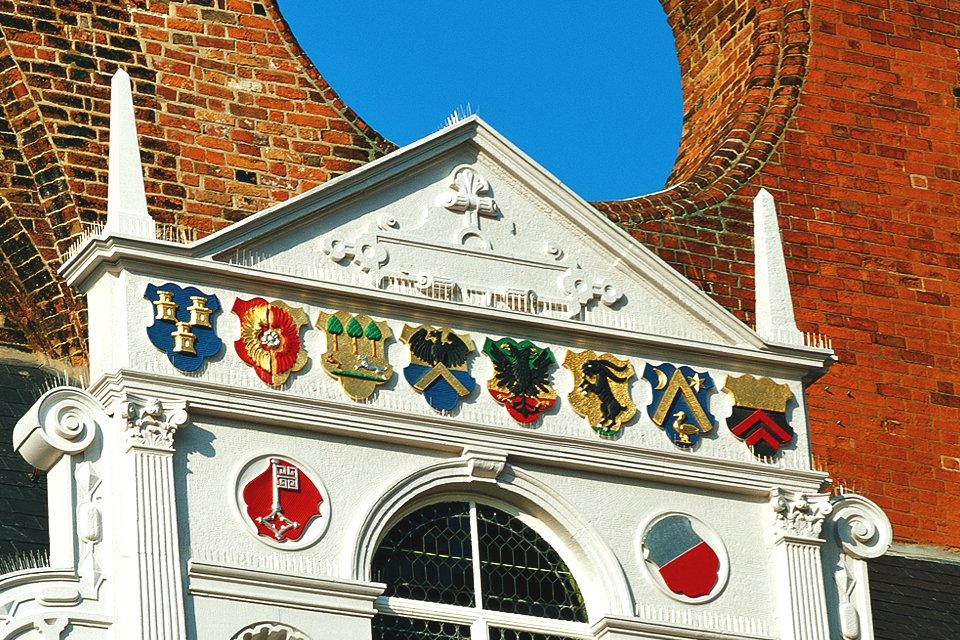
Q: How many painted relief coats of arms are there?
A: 10